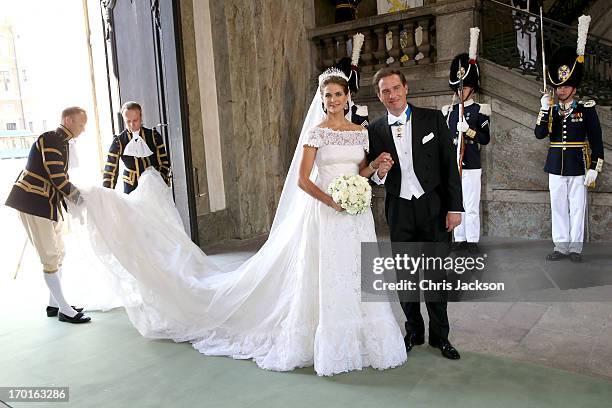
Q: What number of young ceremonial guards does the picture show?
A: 3